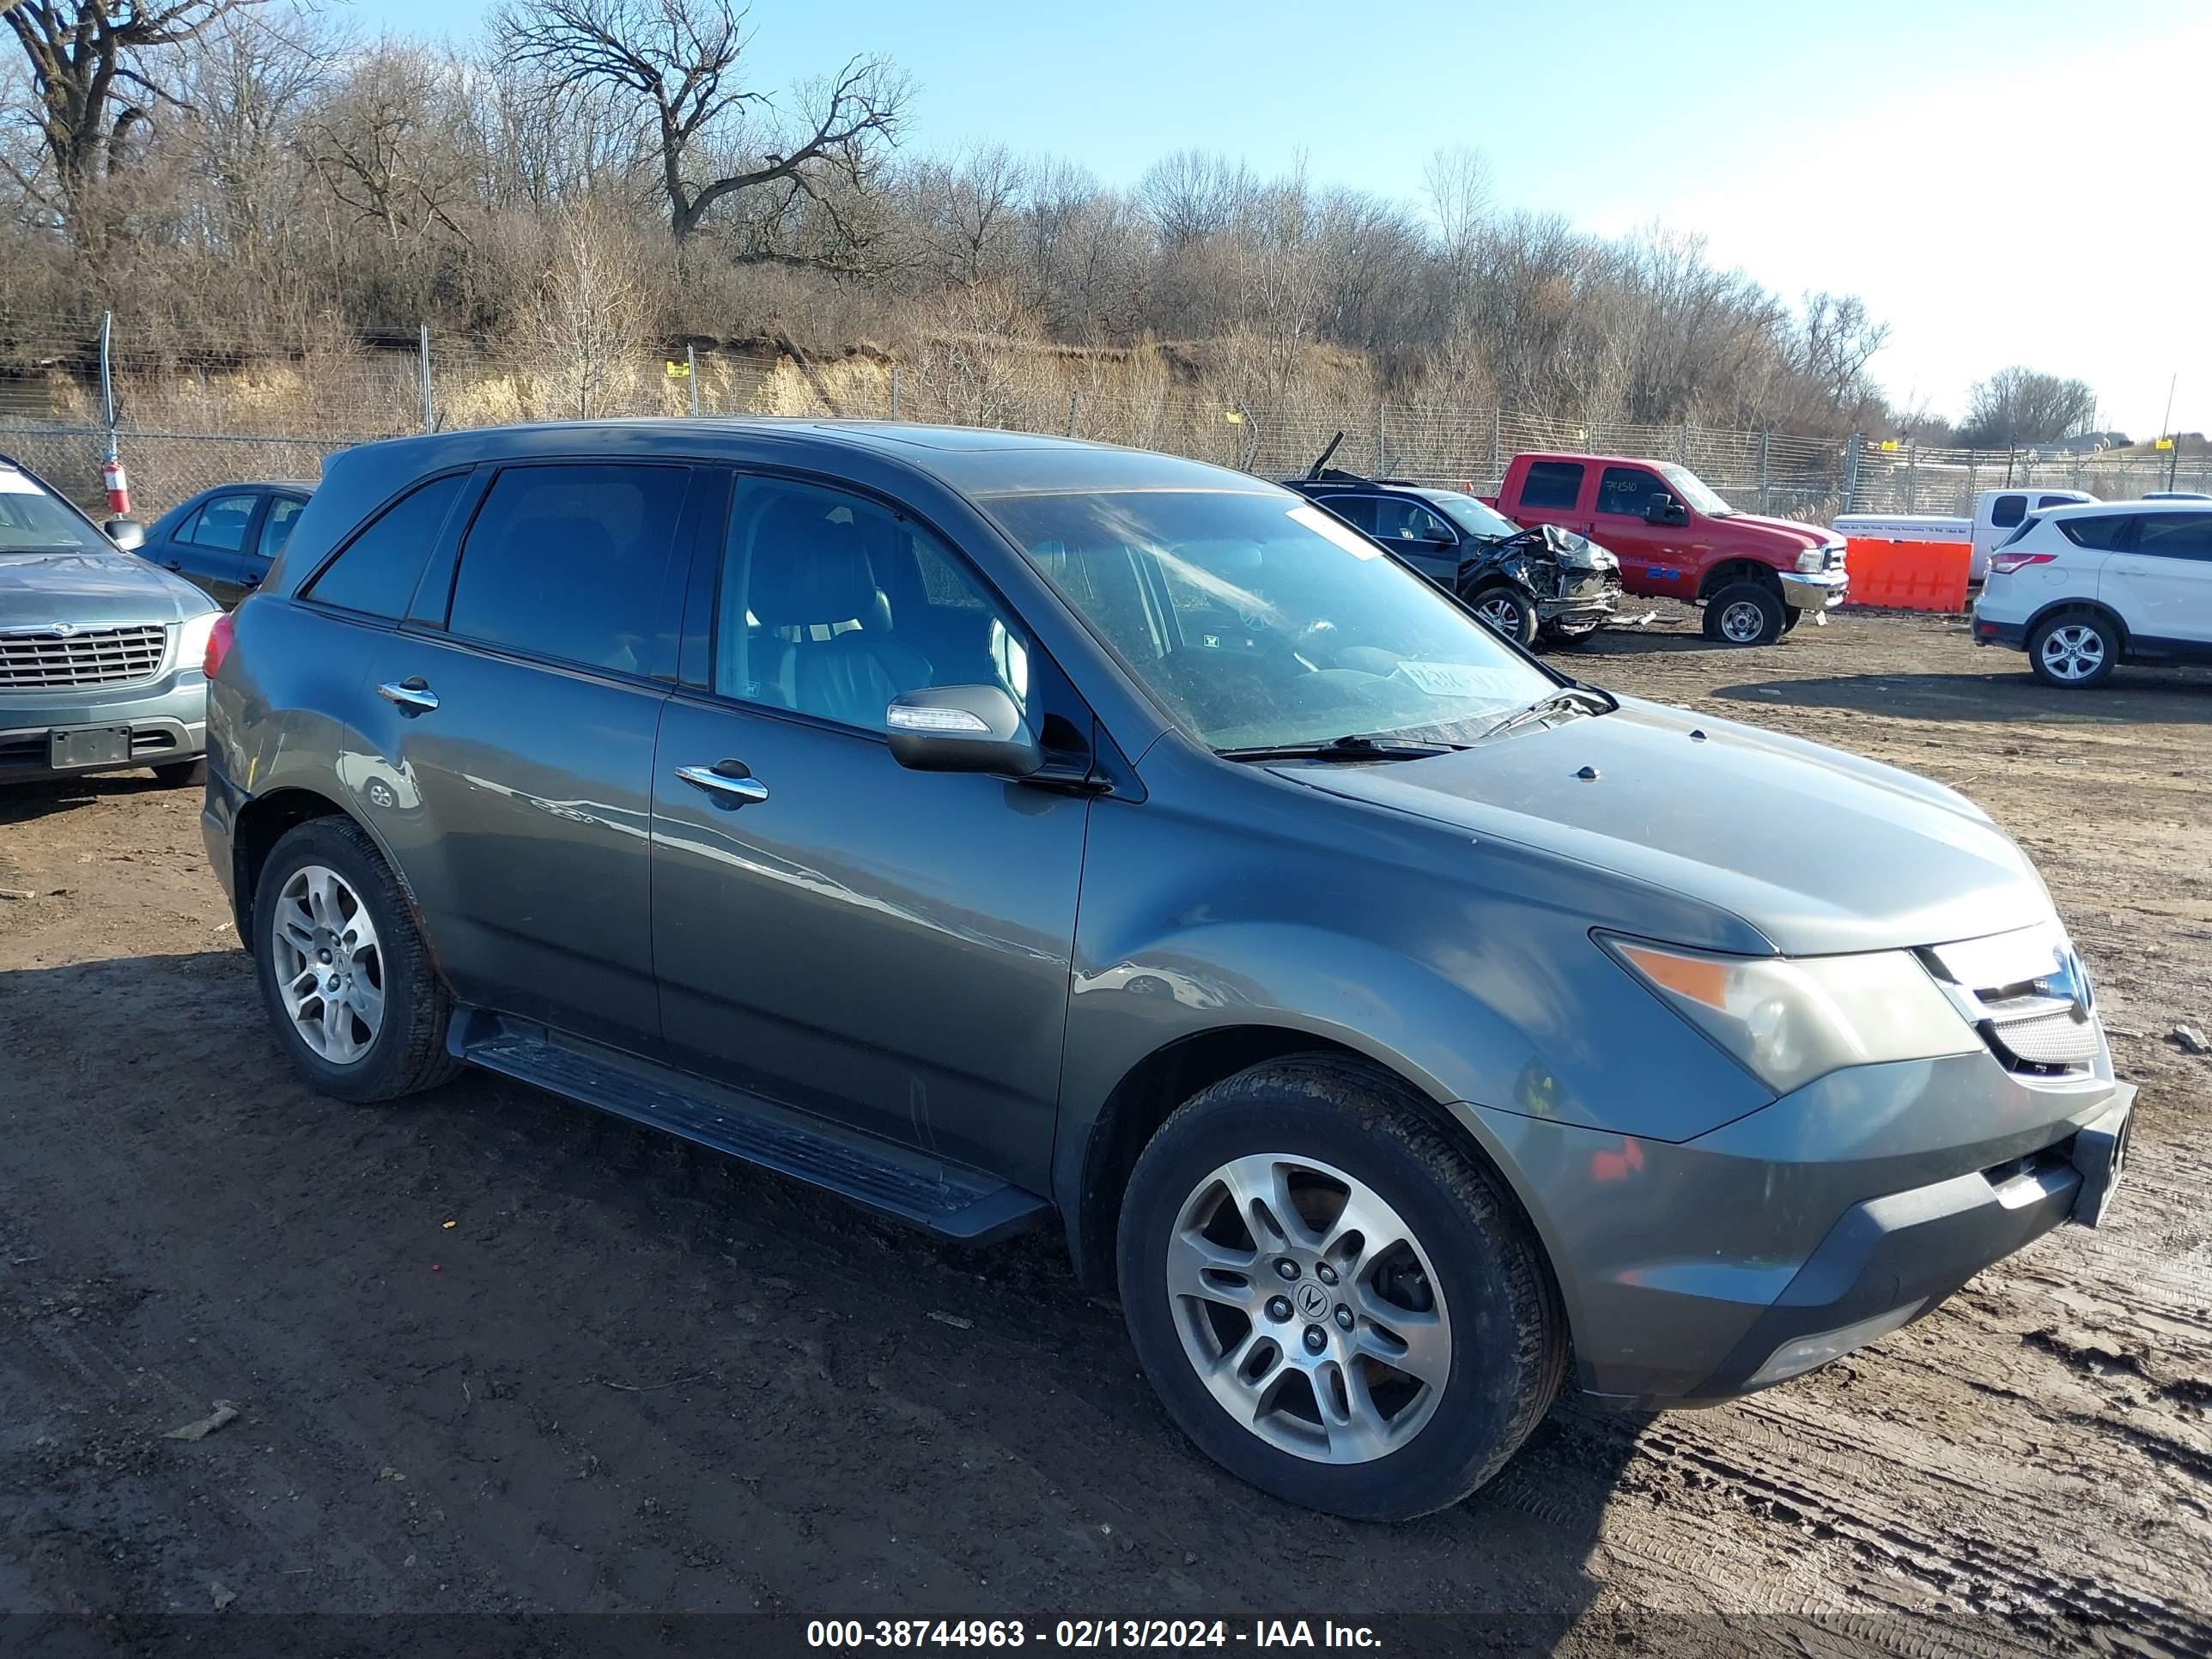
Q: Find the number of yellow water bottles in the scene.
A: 0